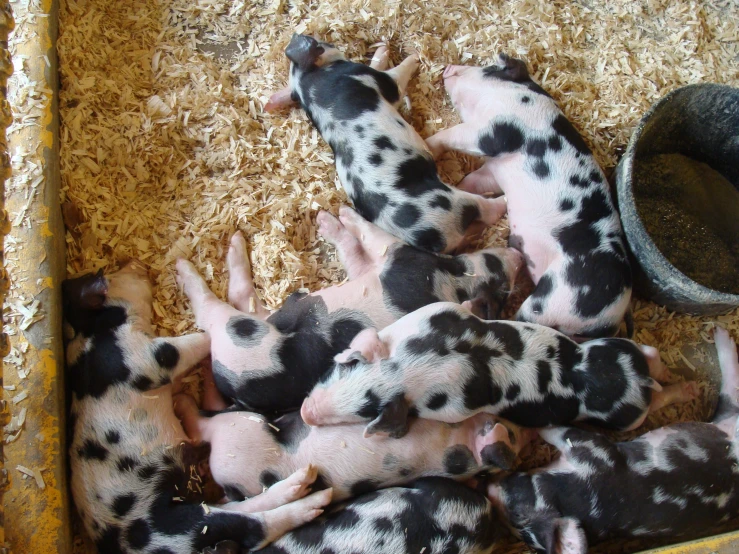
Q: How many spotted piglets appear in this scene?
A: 8